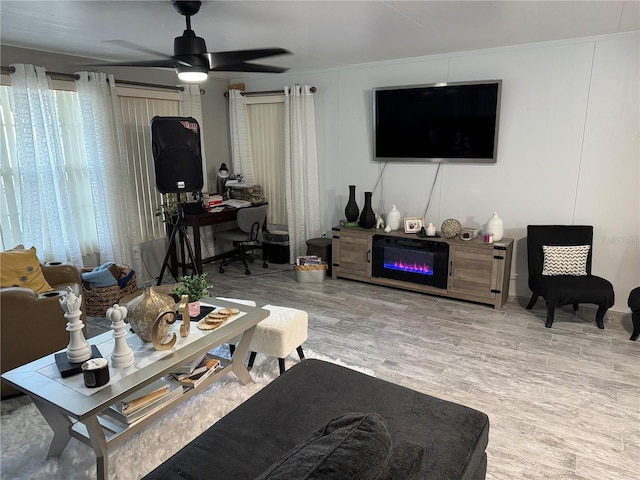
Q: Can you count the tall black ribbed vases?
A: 2